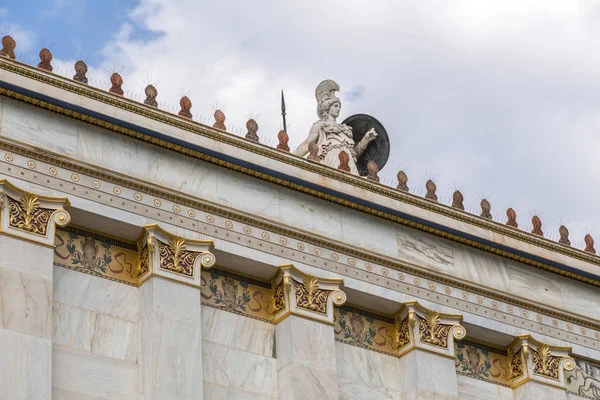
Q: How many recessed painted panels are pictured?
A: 5